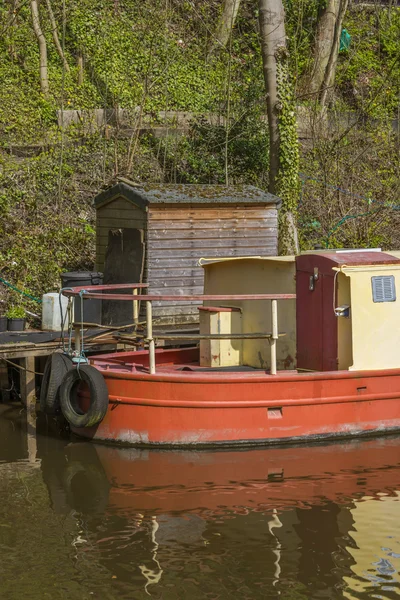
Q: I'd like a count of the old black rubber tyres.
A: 2